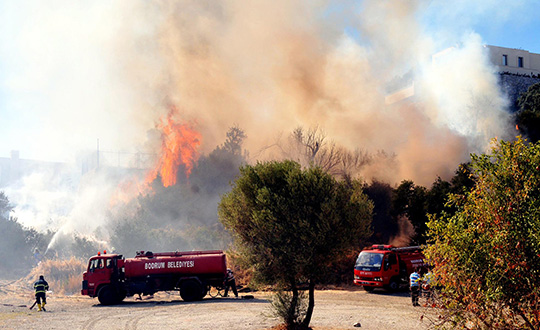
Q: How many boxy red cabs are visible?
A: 2